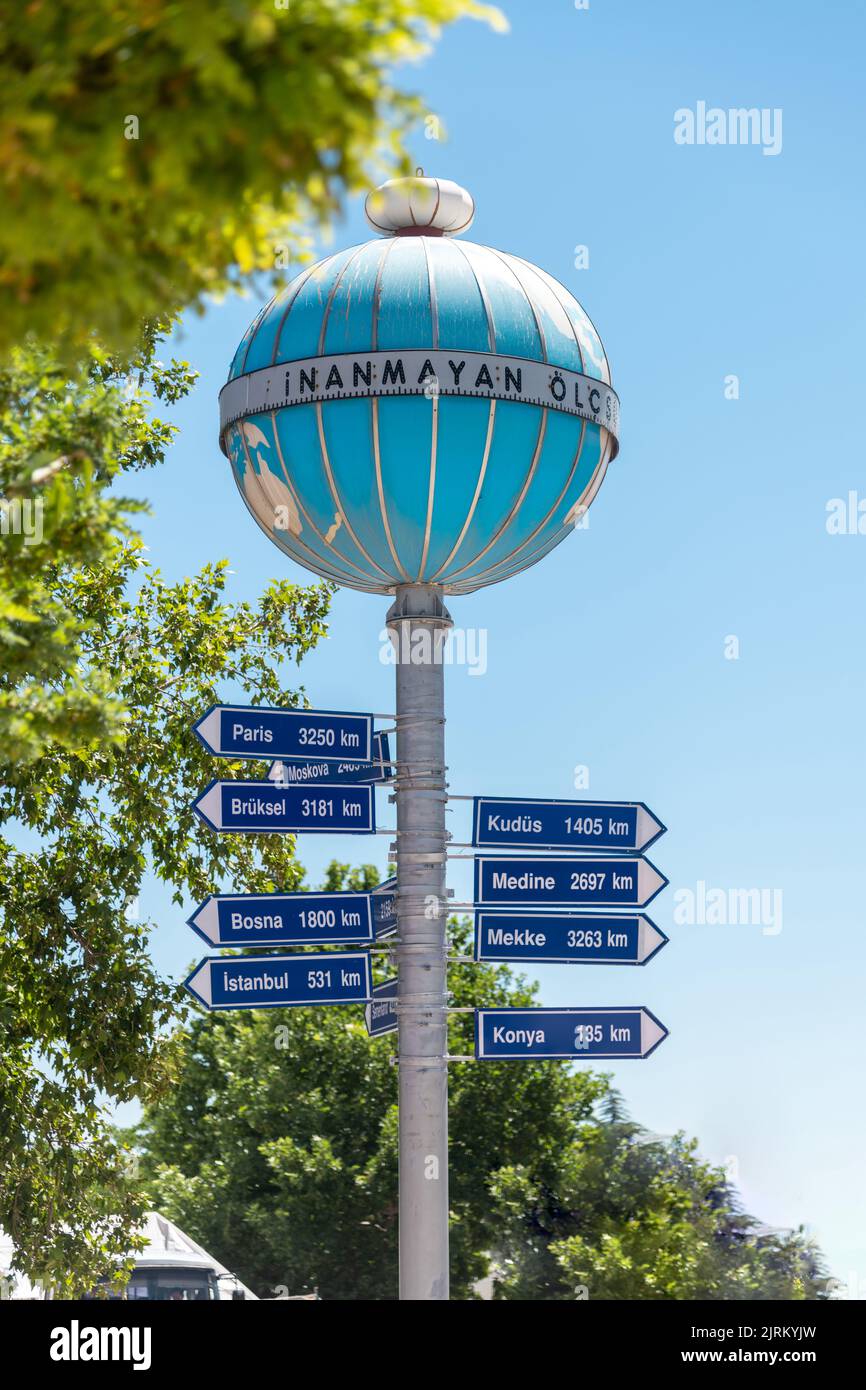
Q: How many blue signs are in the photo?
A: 11